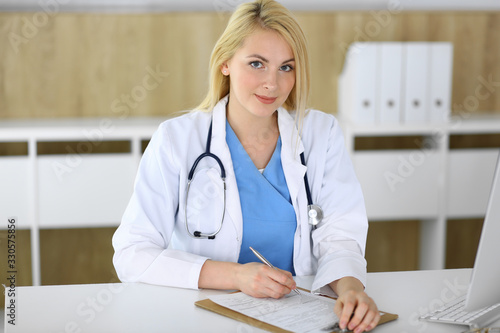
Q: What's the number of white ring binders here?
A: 4